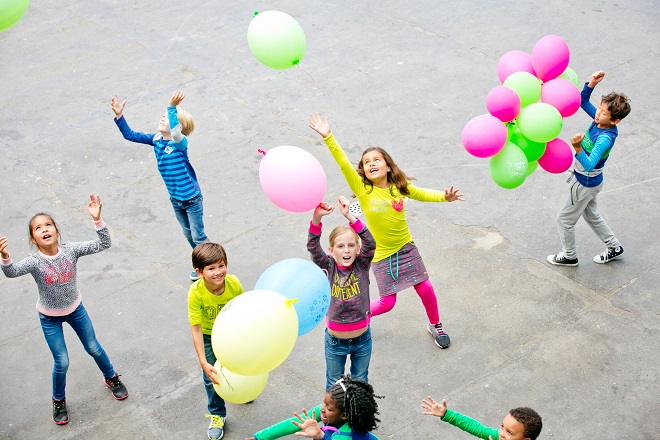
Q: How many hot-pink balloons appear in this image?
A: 6